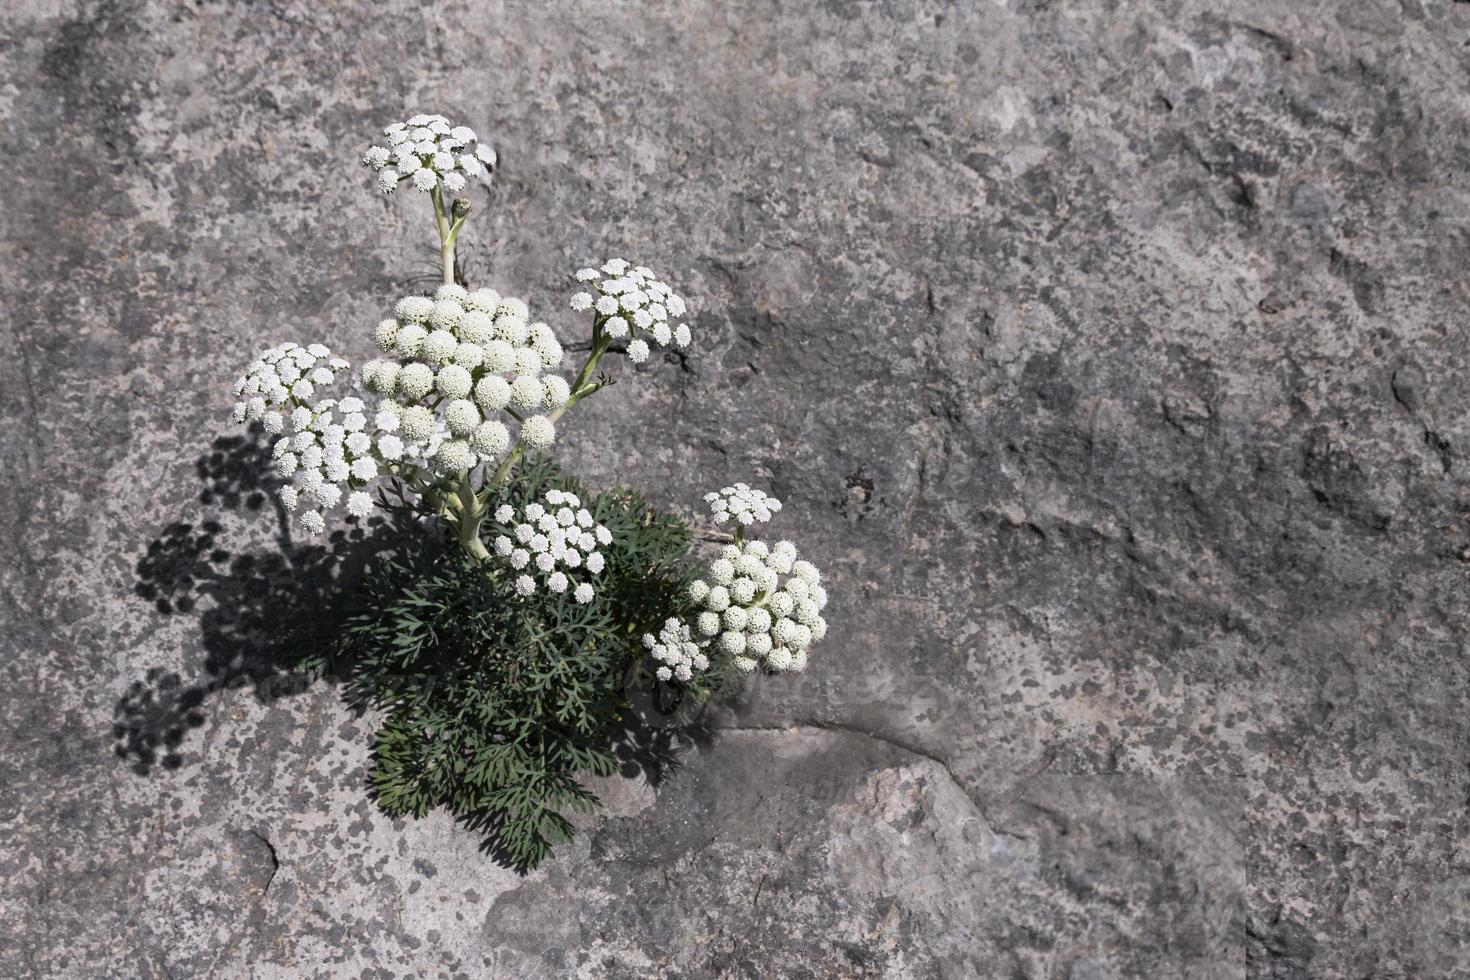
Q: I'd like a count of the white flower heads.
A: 9